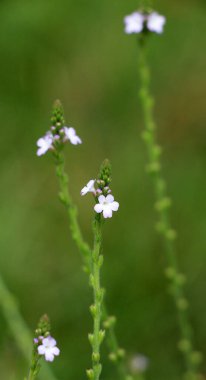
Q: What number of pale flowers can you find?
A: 7